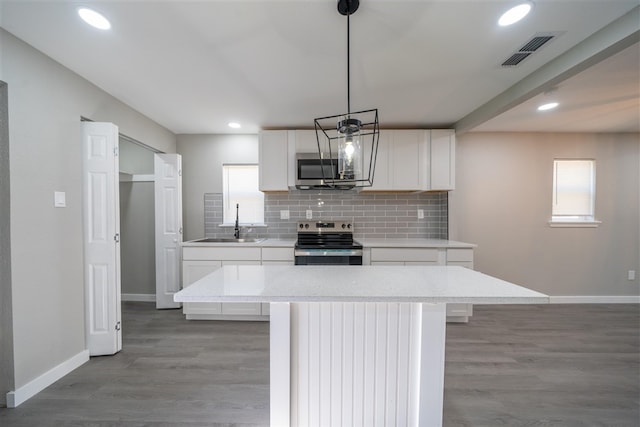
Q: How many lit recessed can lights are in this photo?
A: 4